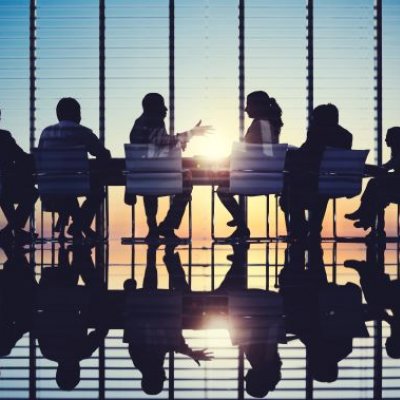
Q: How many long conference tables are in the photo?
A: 1